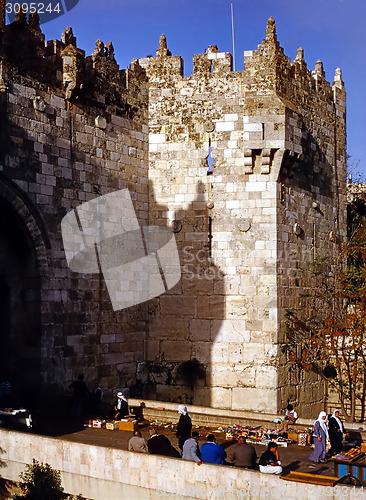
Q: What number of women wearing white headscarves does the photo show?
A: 2